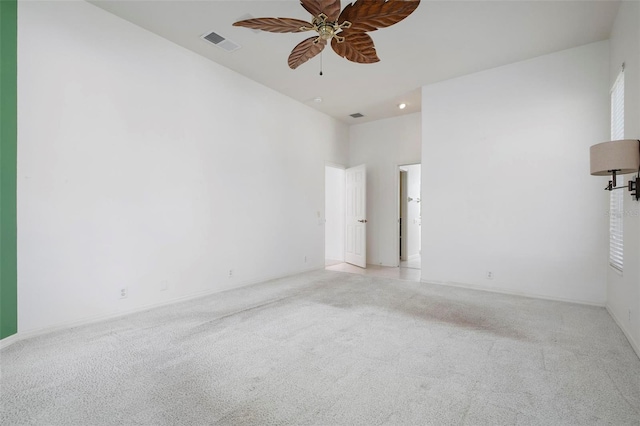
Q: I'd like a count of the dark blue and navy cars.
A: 0